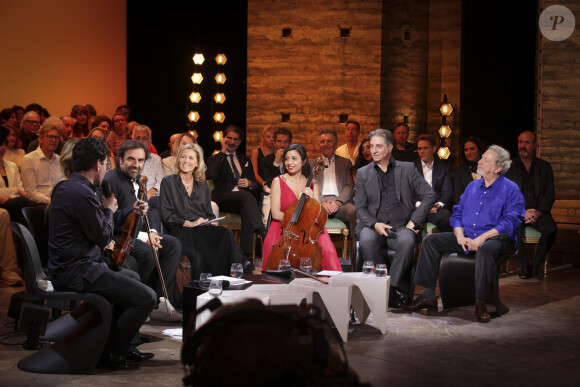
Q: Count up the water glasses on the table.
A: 7